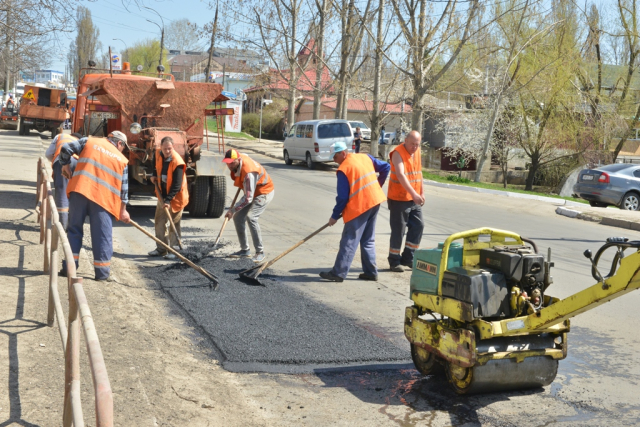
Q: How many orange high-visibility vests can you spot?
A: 6